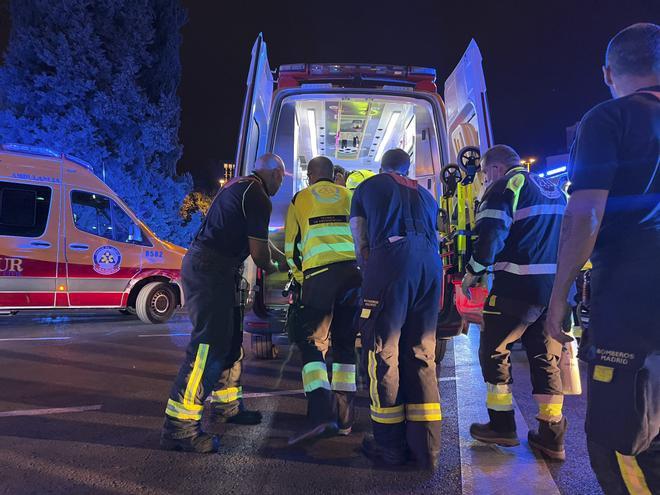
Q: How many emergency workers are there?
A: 6